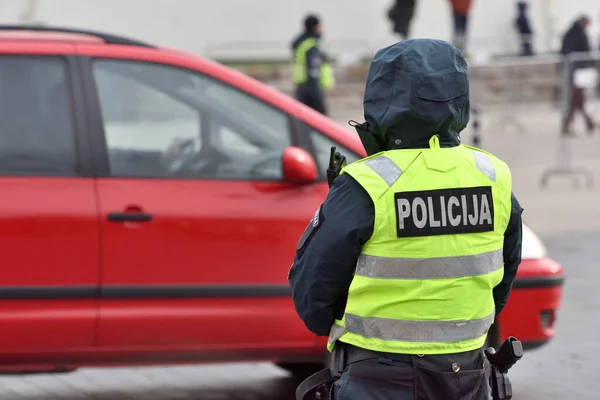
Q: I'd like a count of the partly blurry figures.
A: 5